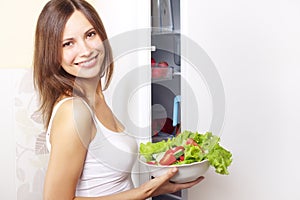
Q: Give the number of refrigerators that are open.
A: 1